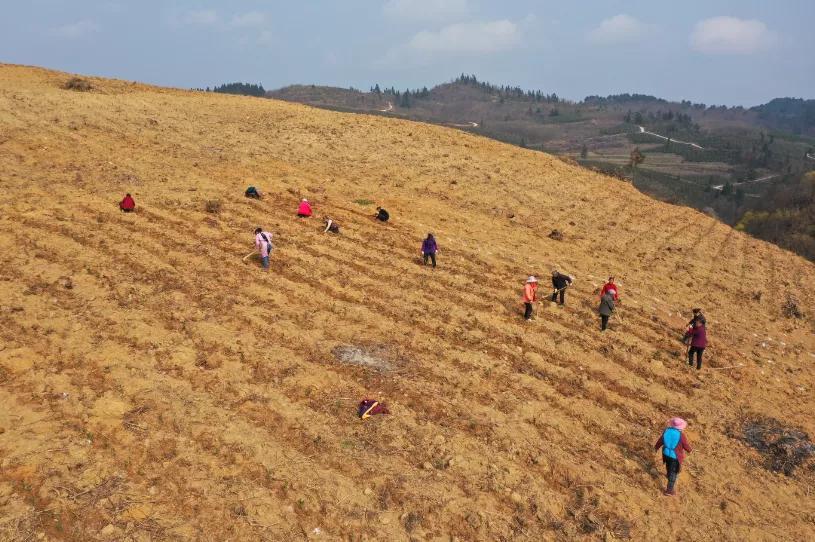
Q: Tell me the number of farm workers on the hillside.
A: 14